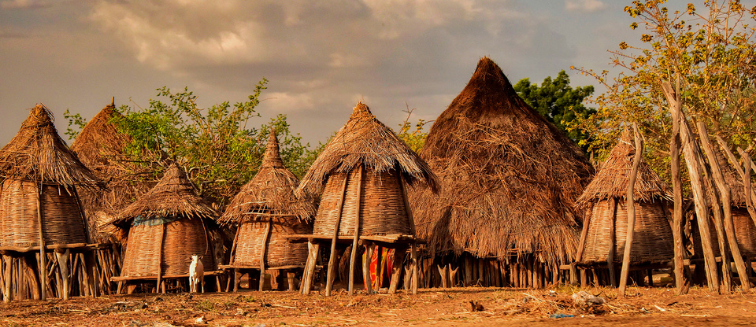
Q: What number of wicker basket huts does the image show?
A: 6